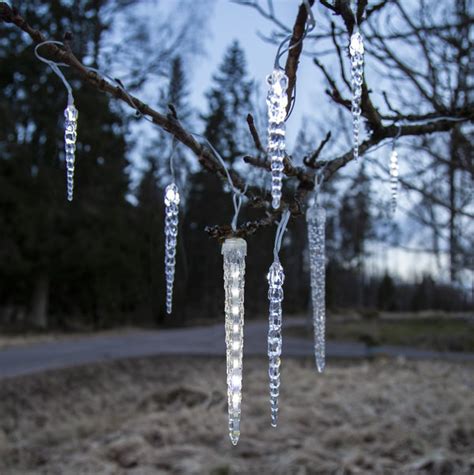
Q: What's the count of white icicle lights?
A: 8